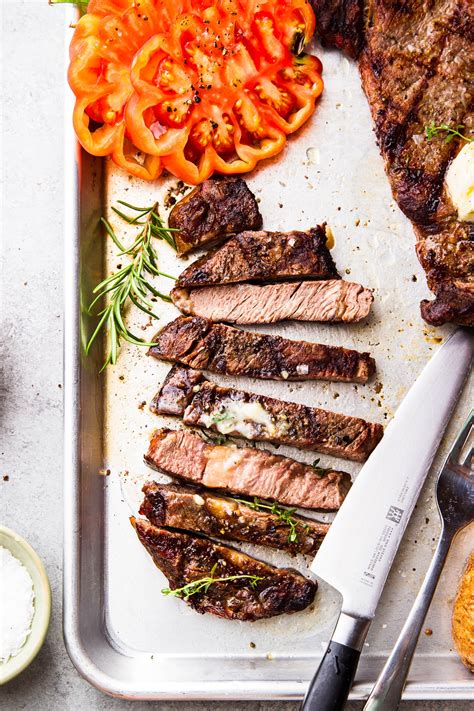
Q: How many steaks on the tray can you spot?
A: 2